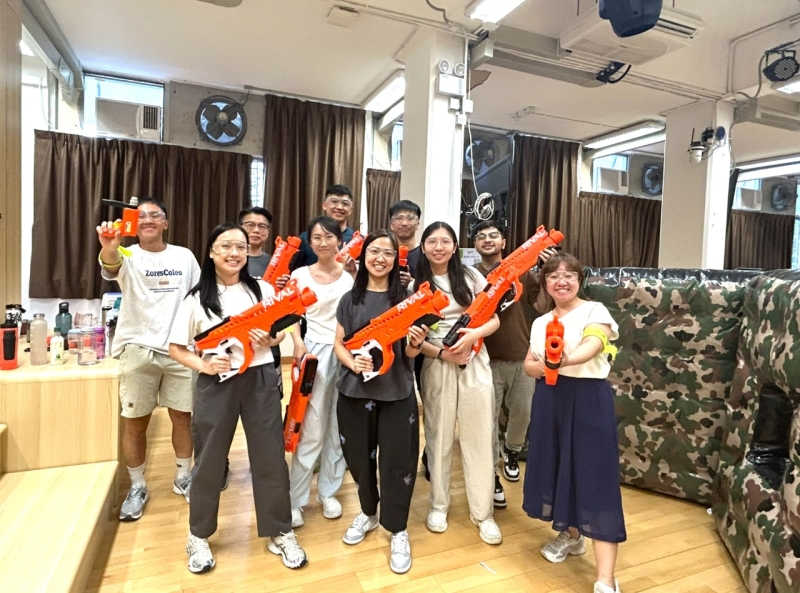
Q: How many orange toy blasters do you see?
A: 10